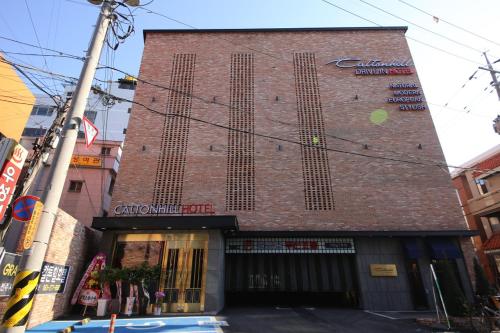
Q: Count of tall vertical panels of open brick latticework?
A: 3